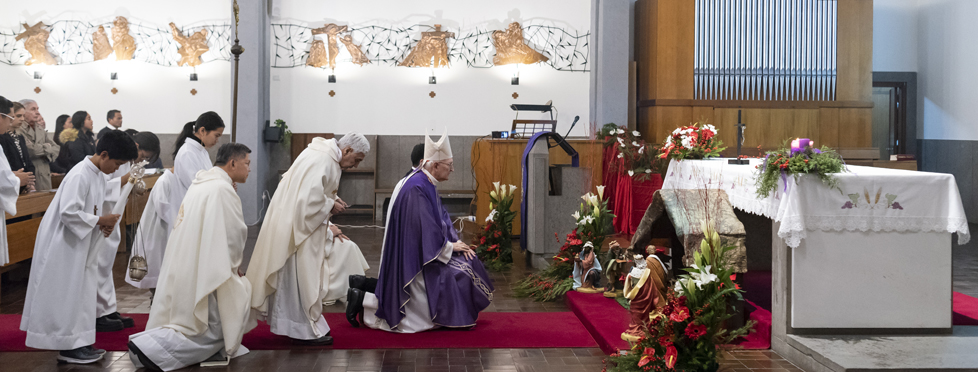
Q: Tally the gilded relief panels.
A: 6